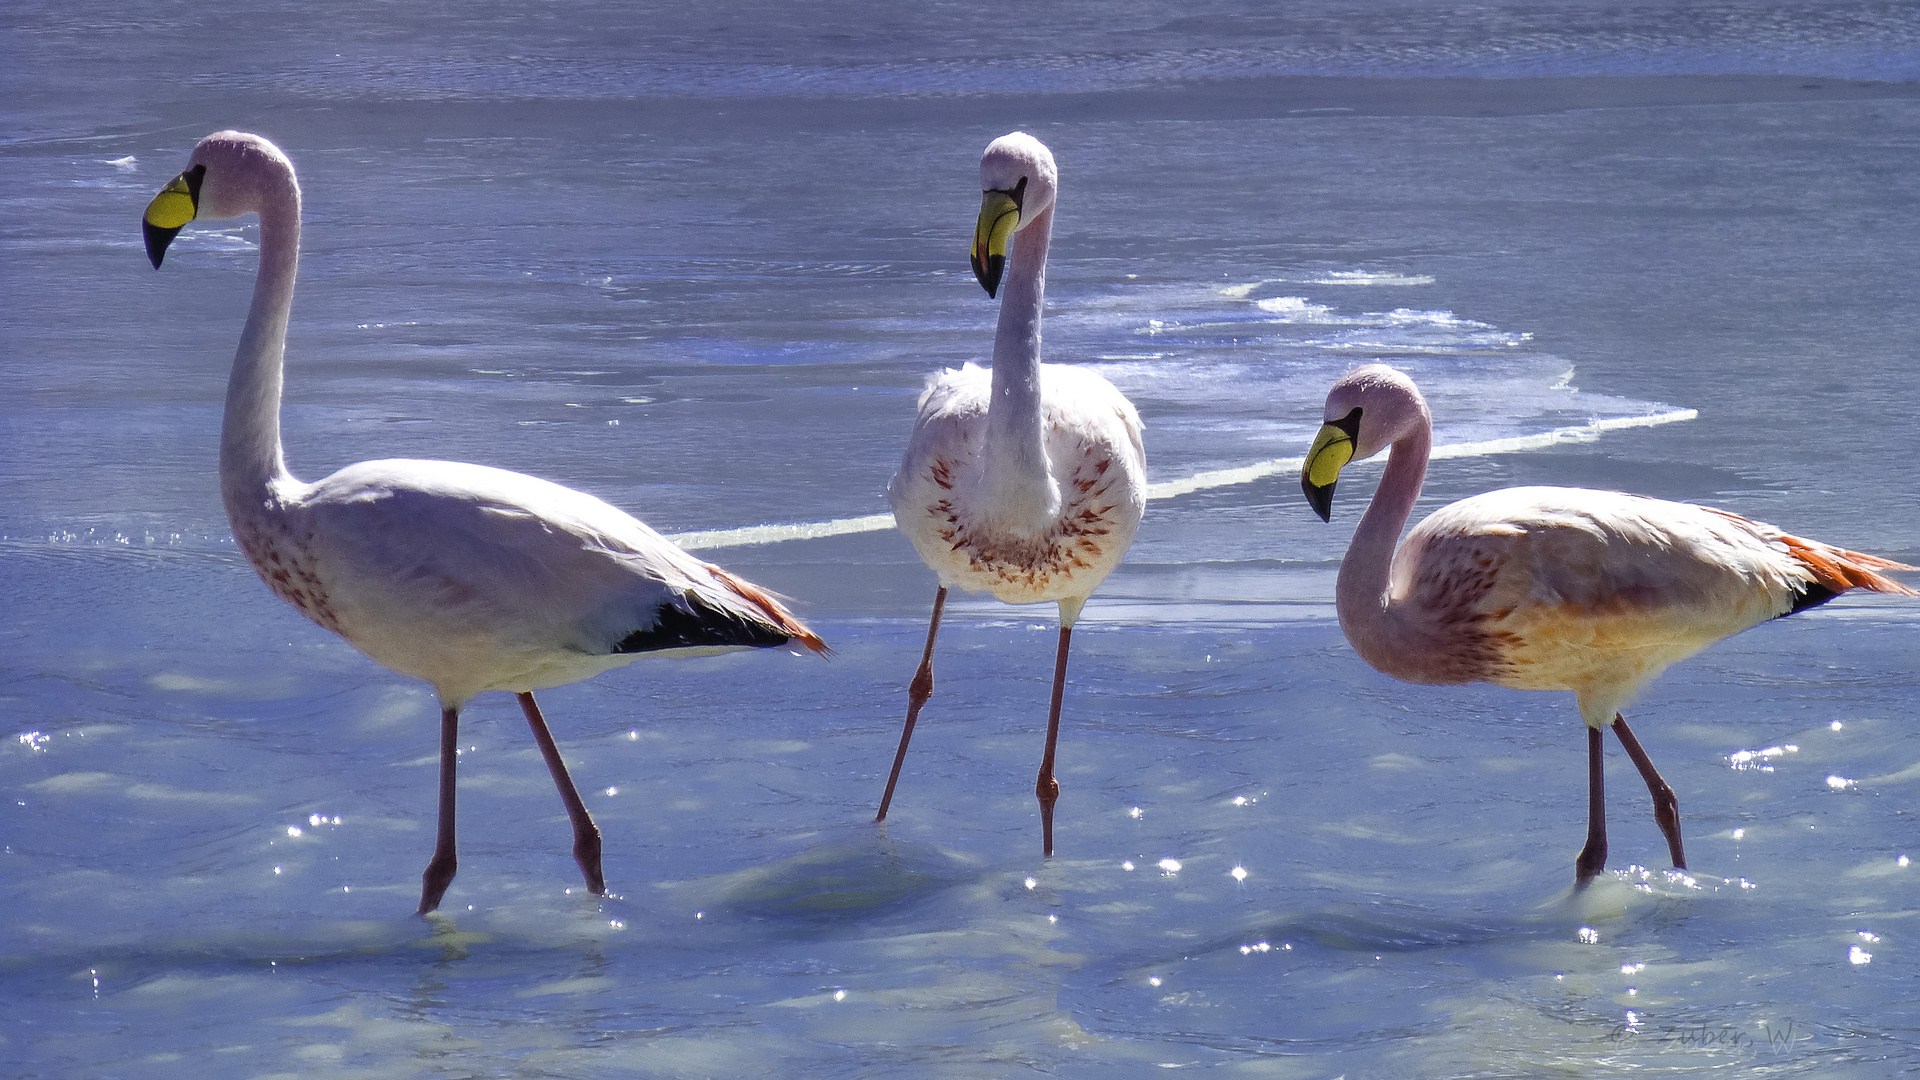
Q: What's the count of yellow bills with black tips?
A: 3